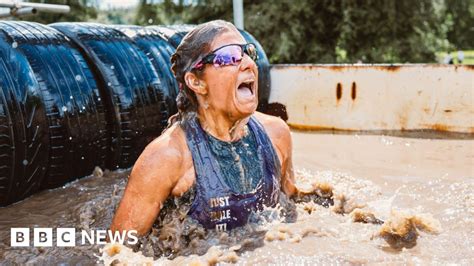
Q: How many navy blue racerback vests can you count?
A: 1